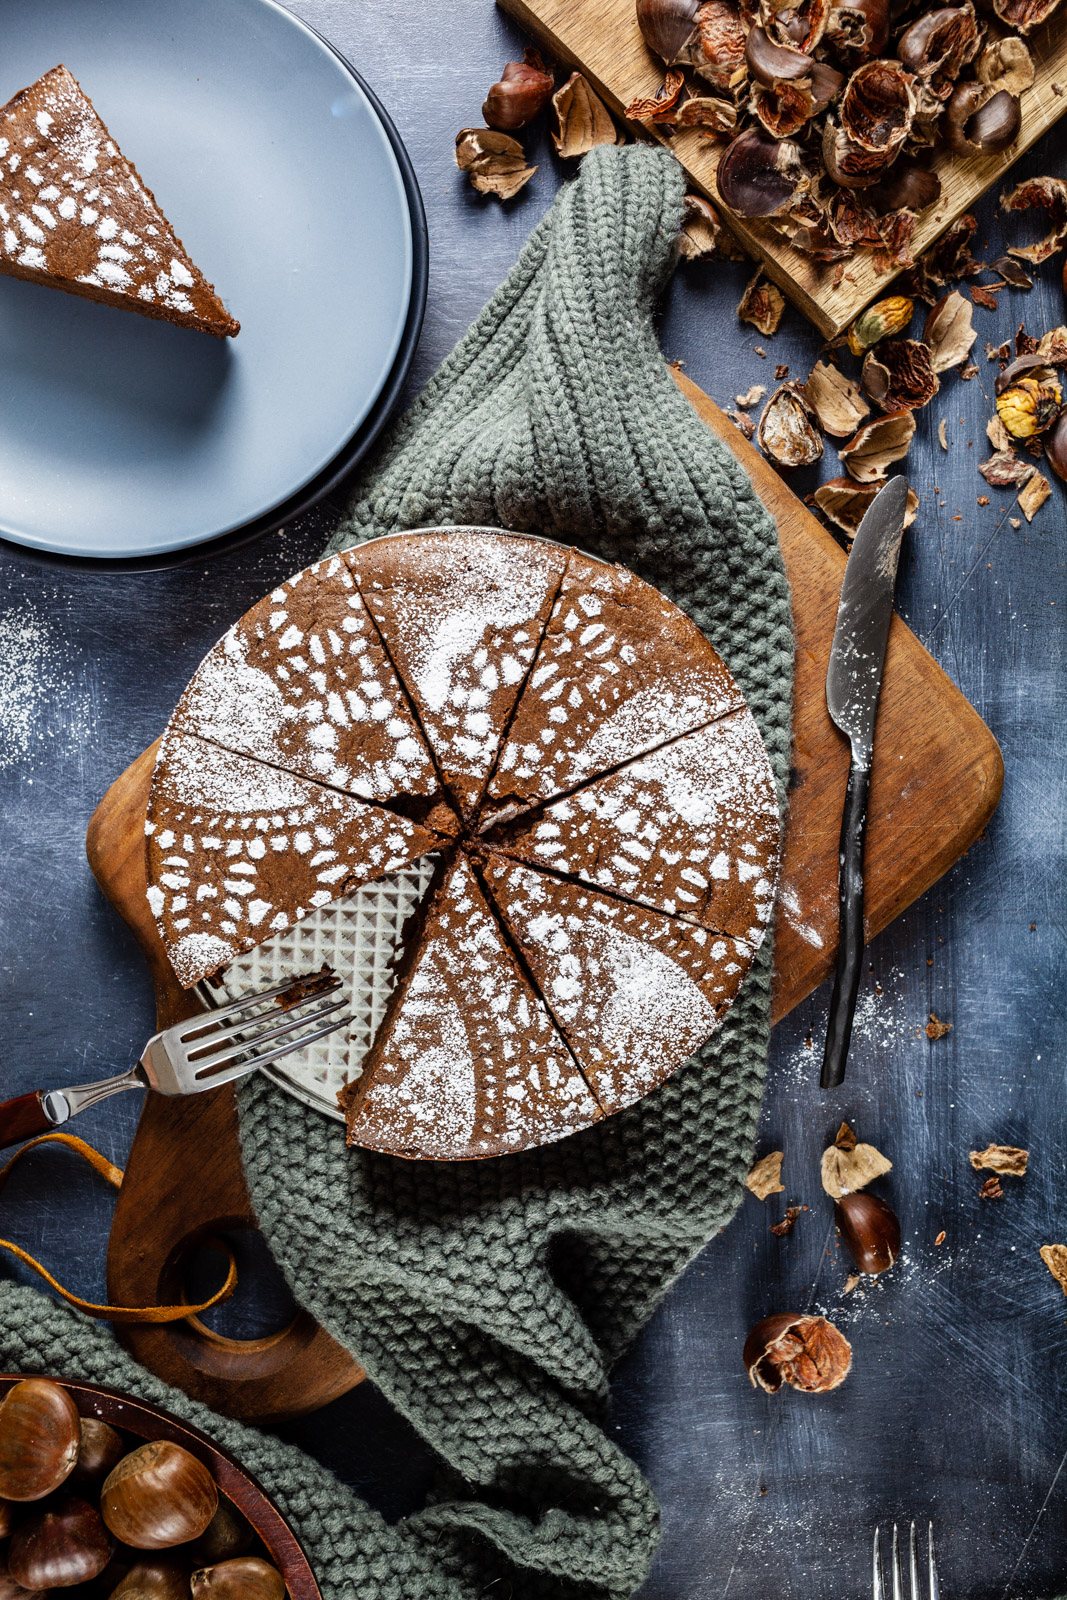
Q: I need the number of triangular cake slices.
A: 8